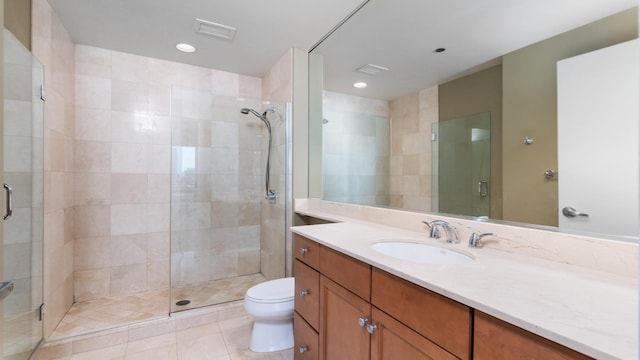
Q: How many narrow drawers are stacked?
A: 3